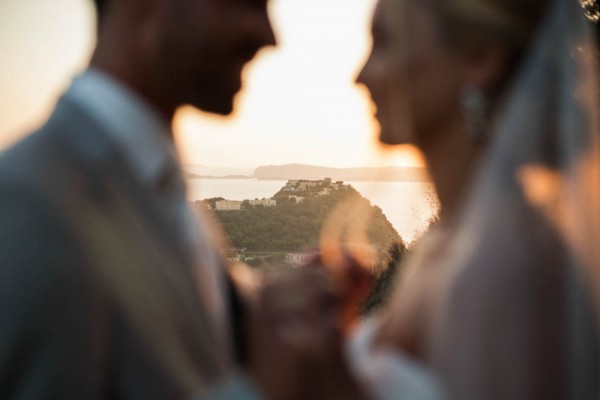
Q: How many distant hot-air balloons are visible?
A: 0